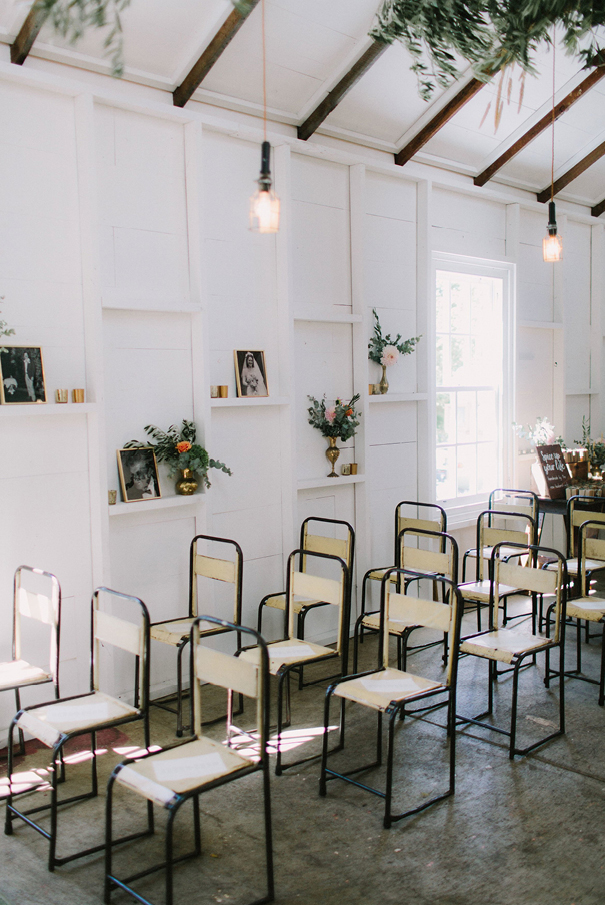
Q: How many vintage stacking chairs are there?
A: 14